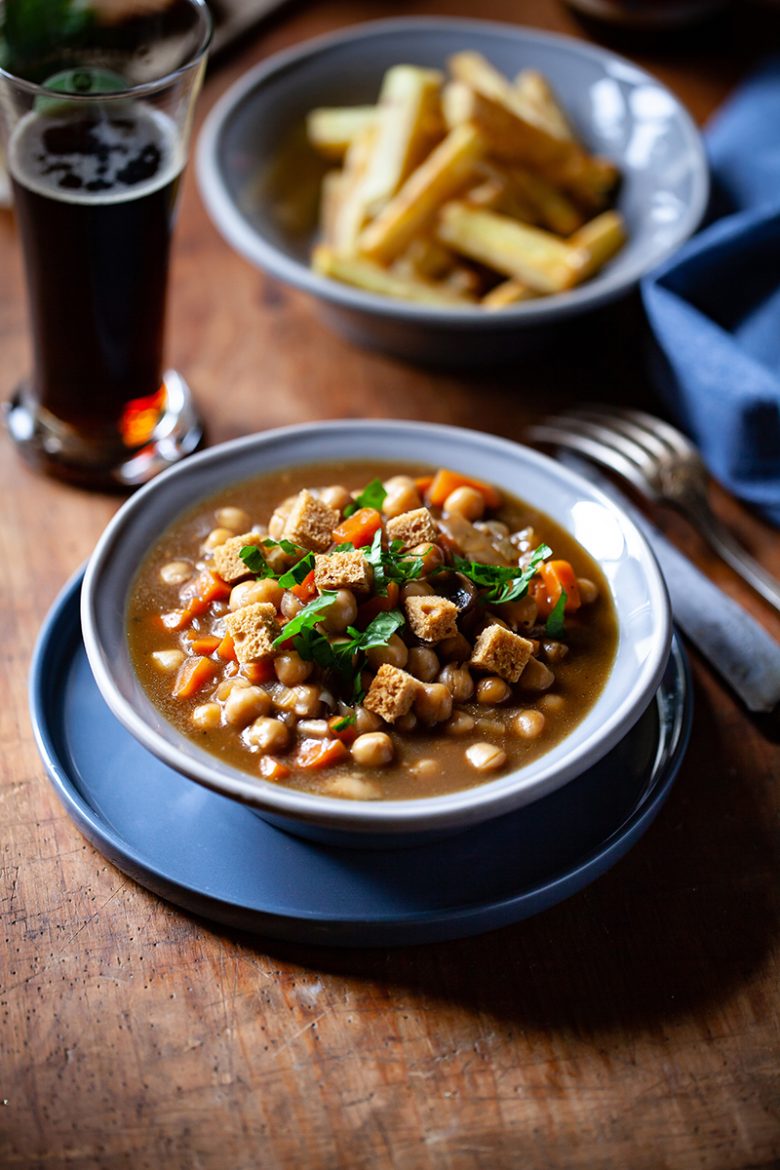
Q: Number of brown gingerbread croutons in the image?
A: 8